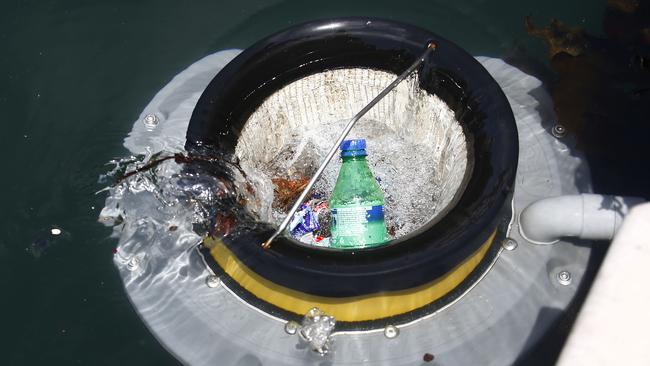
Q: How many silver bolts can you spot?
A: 8